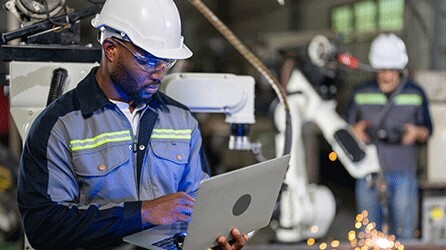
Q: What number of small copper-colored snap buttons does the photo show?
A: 2